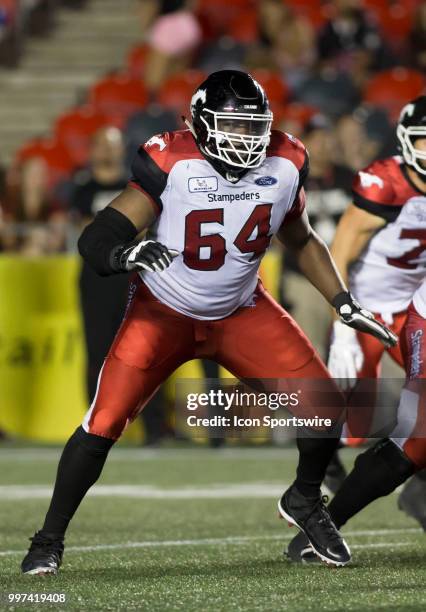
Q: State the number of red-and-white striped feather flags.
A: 0